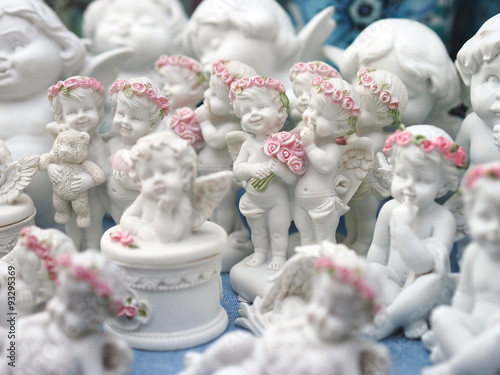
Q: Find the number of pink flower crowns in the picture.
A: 13